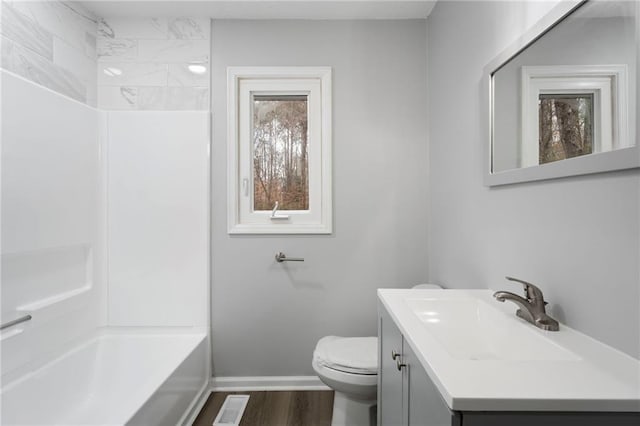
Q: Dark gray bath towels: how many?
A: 0